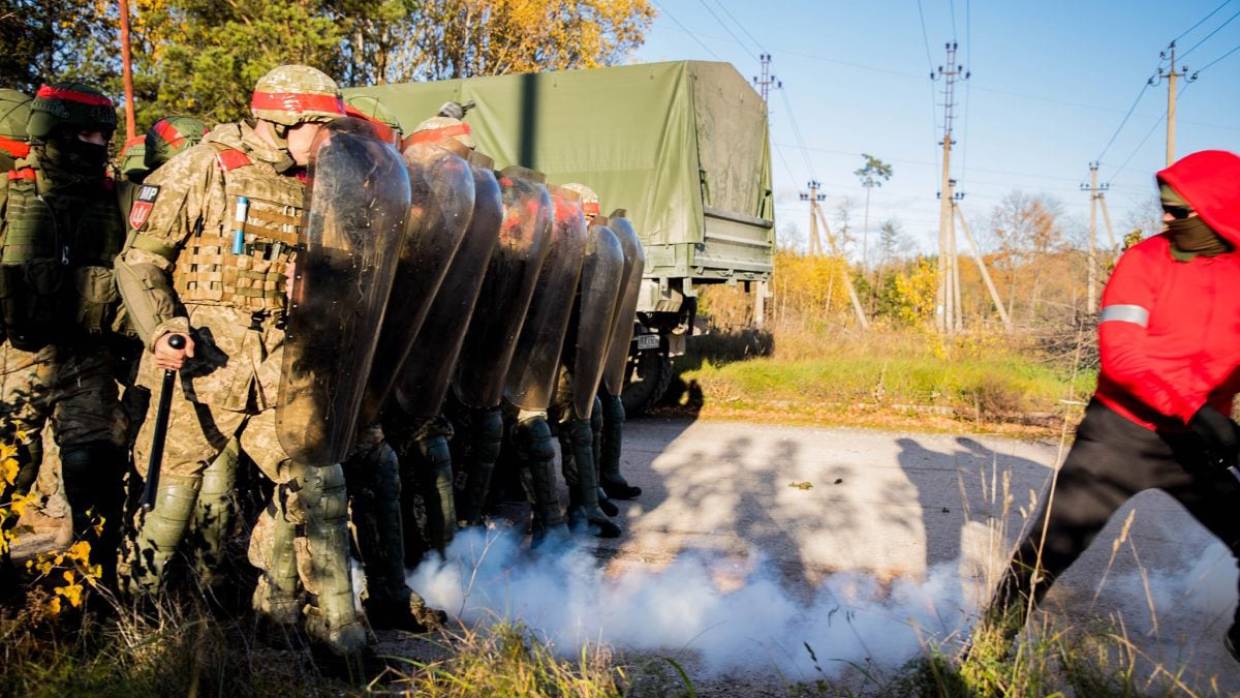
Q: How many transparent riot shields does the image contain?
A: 7